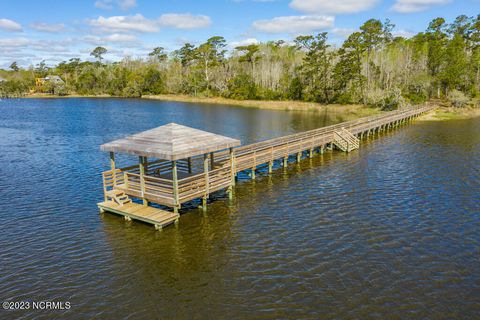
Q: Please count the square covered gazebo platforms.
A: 1